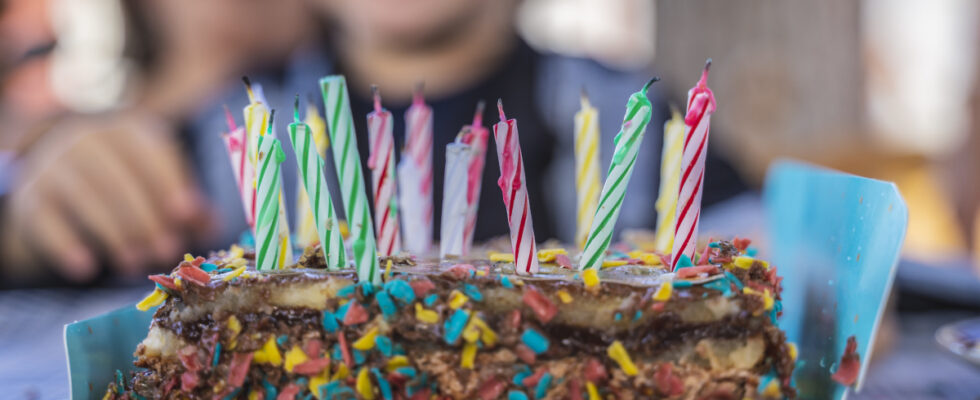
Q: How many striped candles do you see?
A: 14